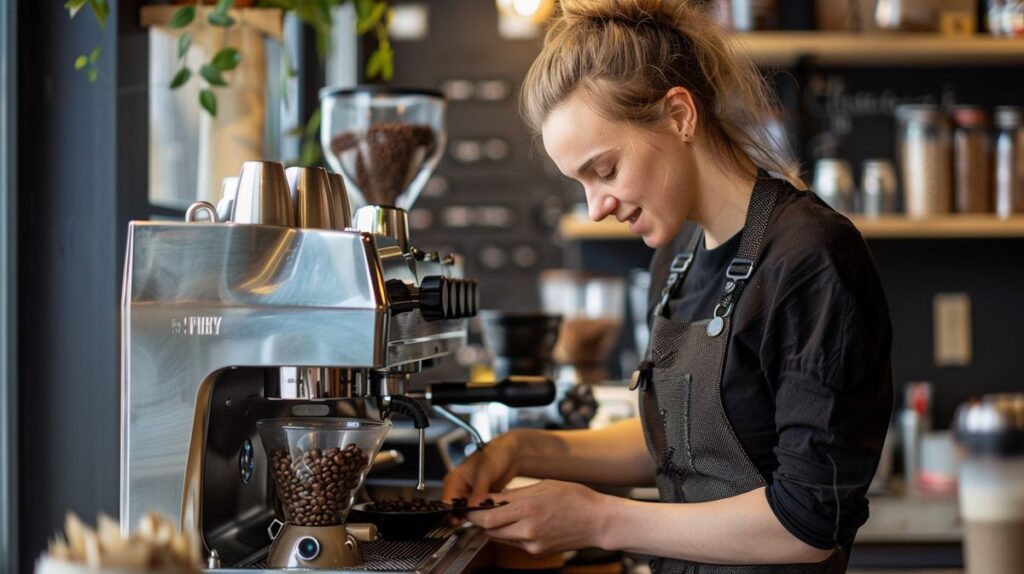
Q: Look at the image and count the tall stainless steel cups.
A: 3